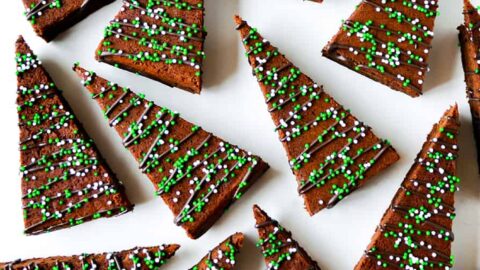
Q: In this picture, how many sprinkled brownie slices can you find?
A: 11